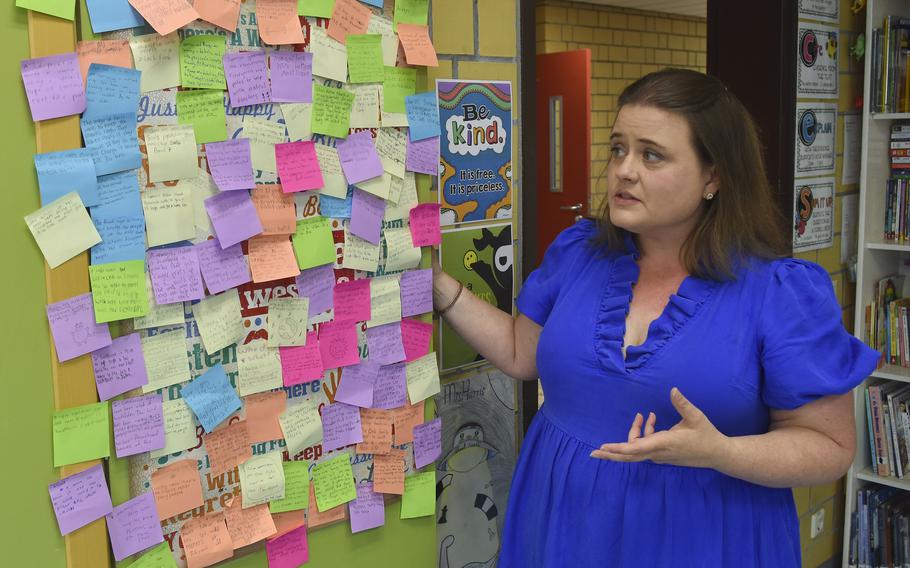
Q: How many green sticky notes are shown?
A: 15